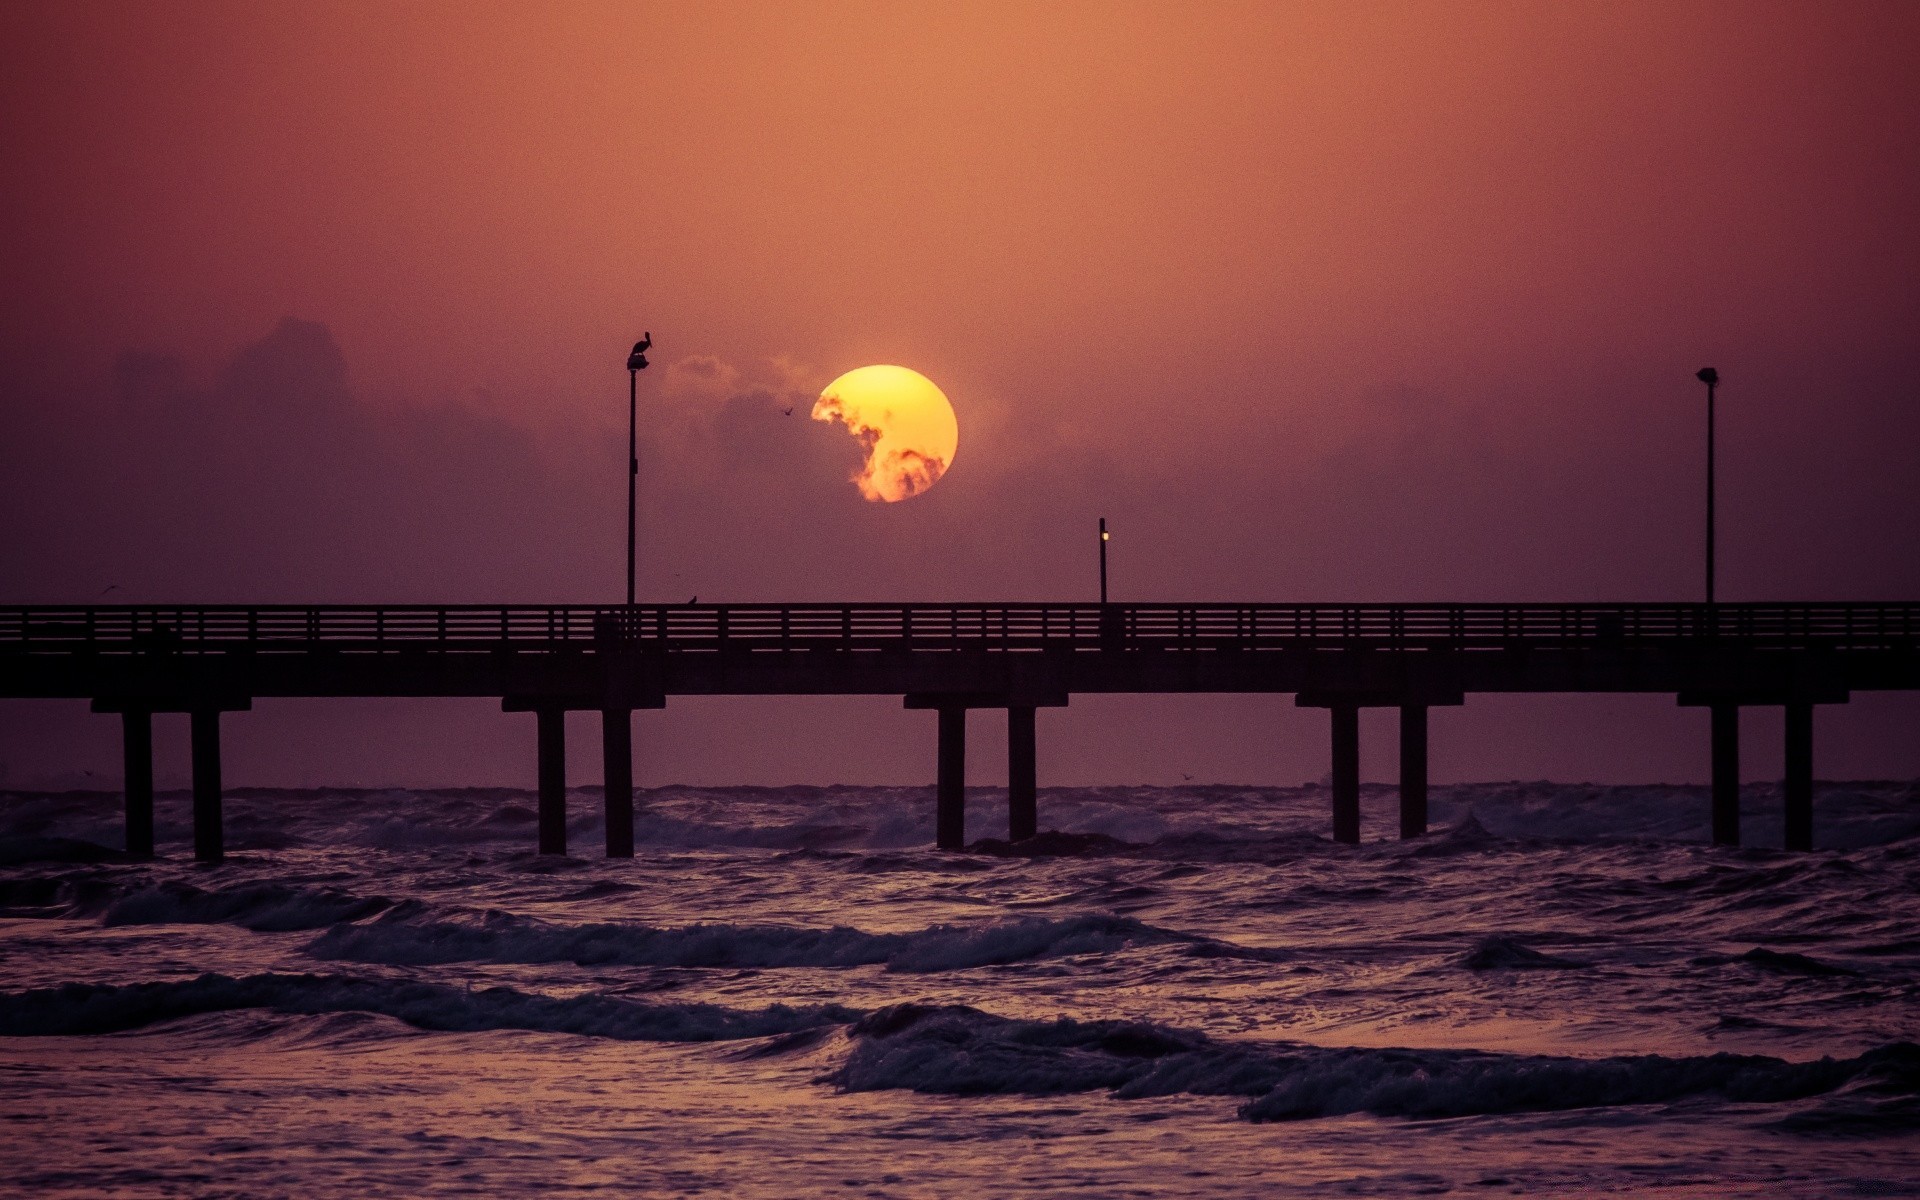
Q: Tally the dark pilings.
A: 10